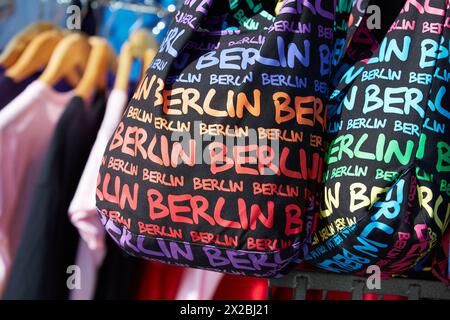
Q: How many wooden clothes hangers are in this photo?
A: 5